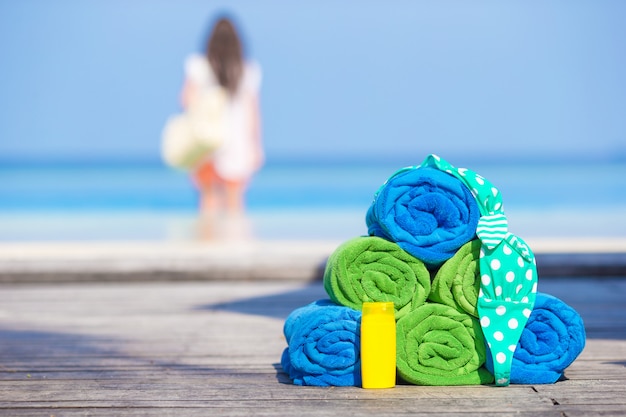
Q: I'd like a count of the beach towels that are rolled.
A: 6